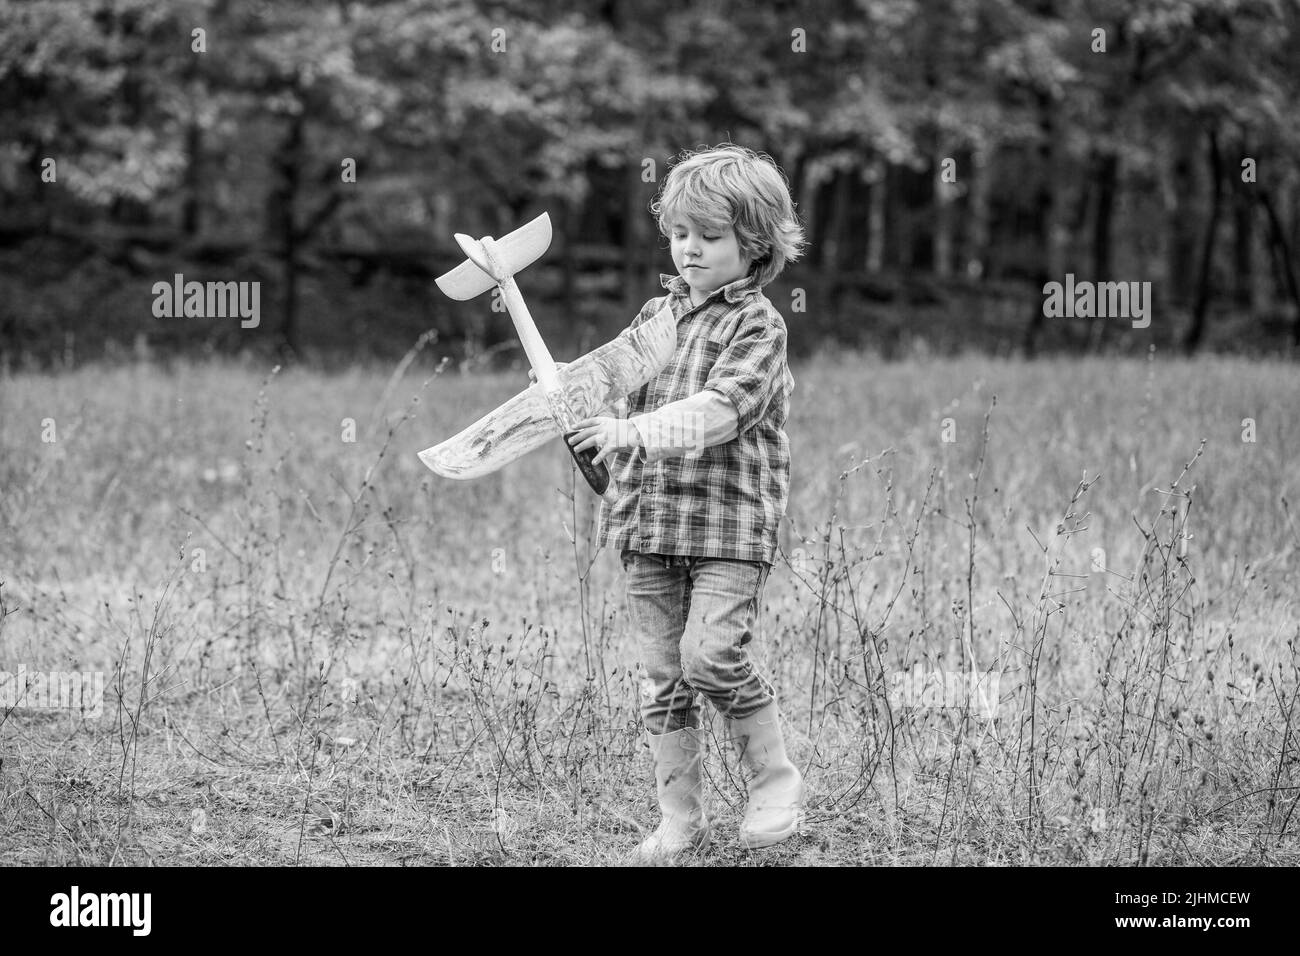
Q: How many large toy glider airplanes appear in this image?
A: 1